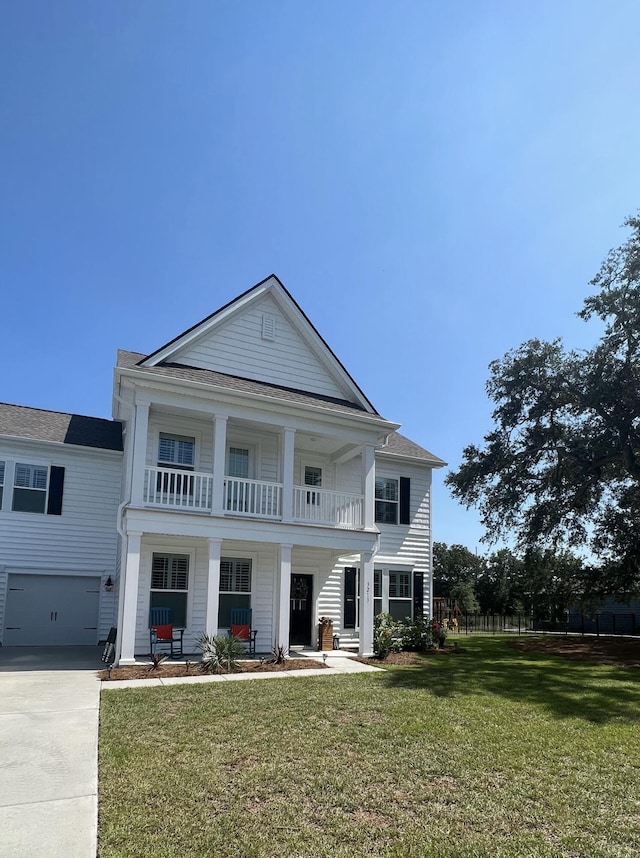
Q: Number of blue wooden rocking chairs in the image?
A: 2